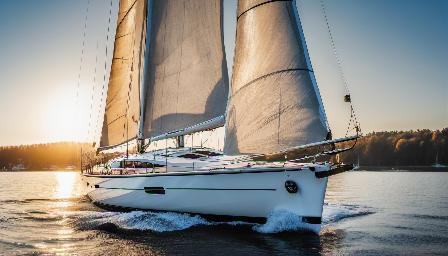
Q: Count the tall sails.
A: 3